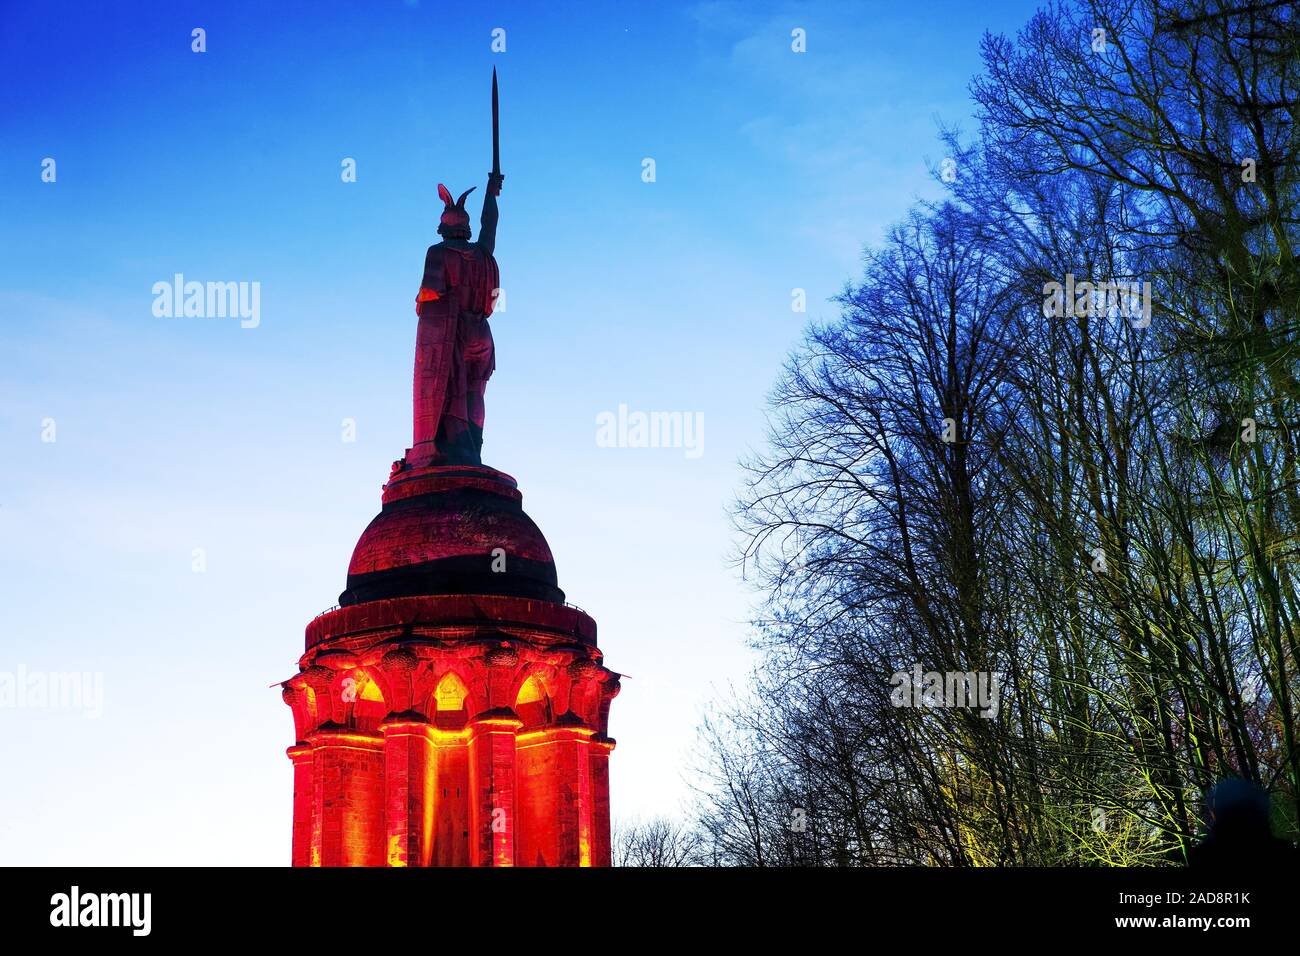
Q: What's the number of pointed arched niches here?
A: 3